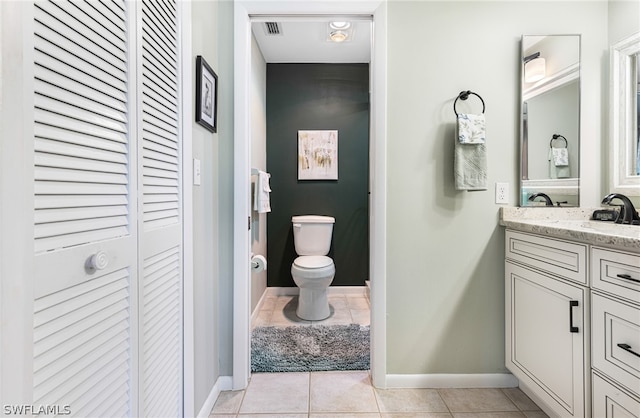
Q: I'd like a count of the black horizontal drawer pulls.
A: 2